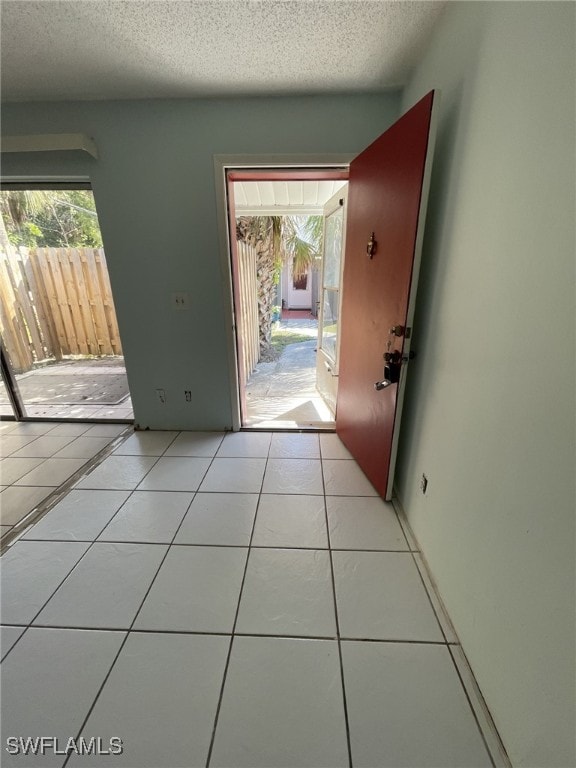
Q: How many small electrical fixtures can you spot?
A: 4